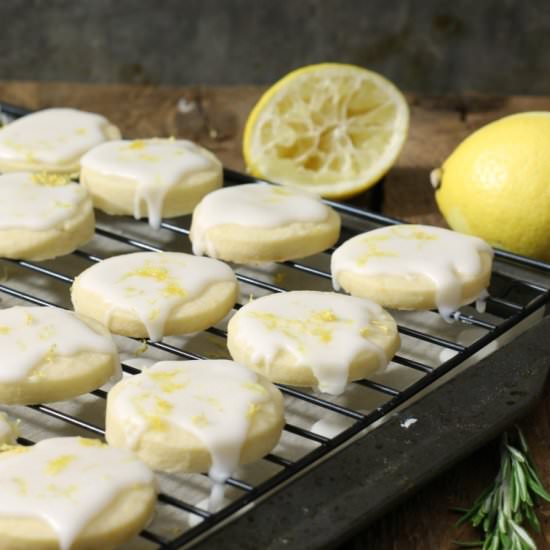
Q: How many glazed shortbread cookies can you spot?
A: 11